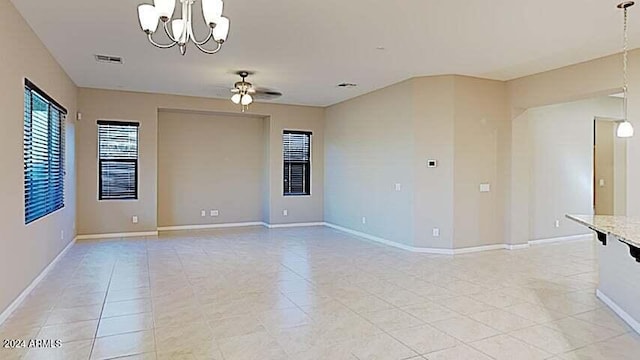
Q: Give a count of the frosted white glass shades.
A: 8